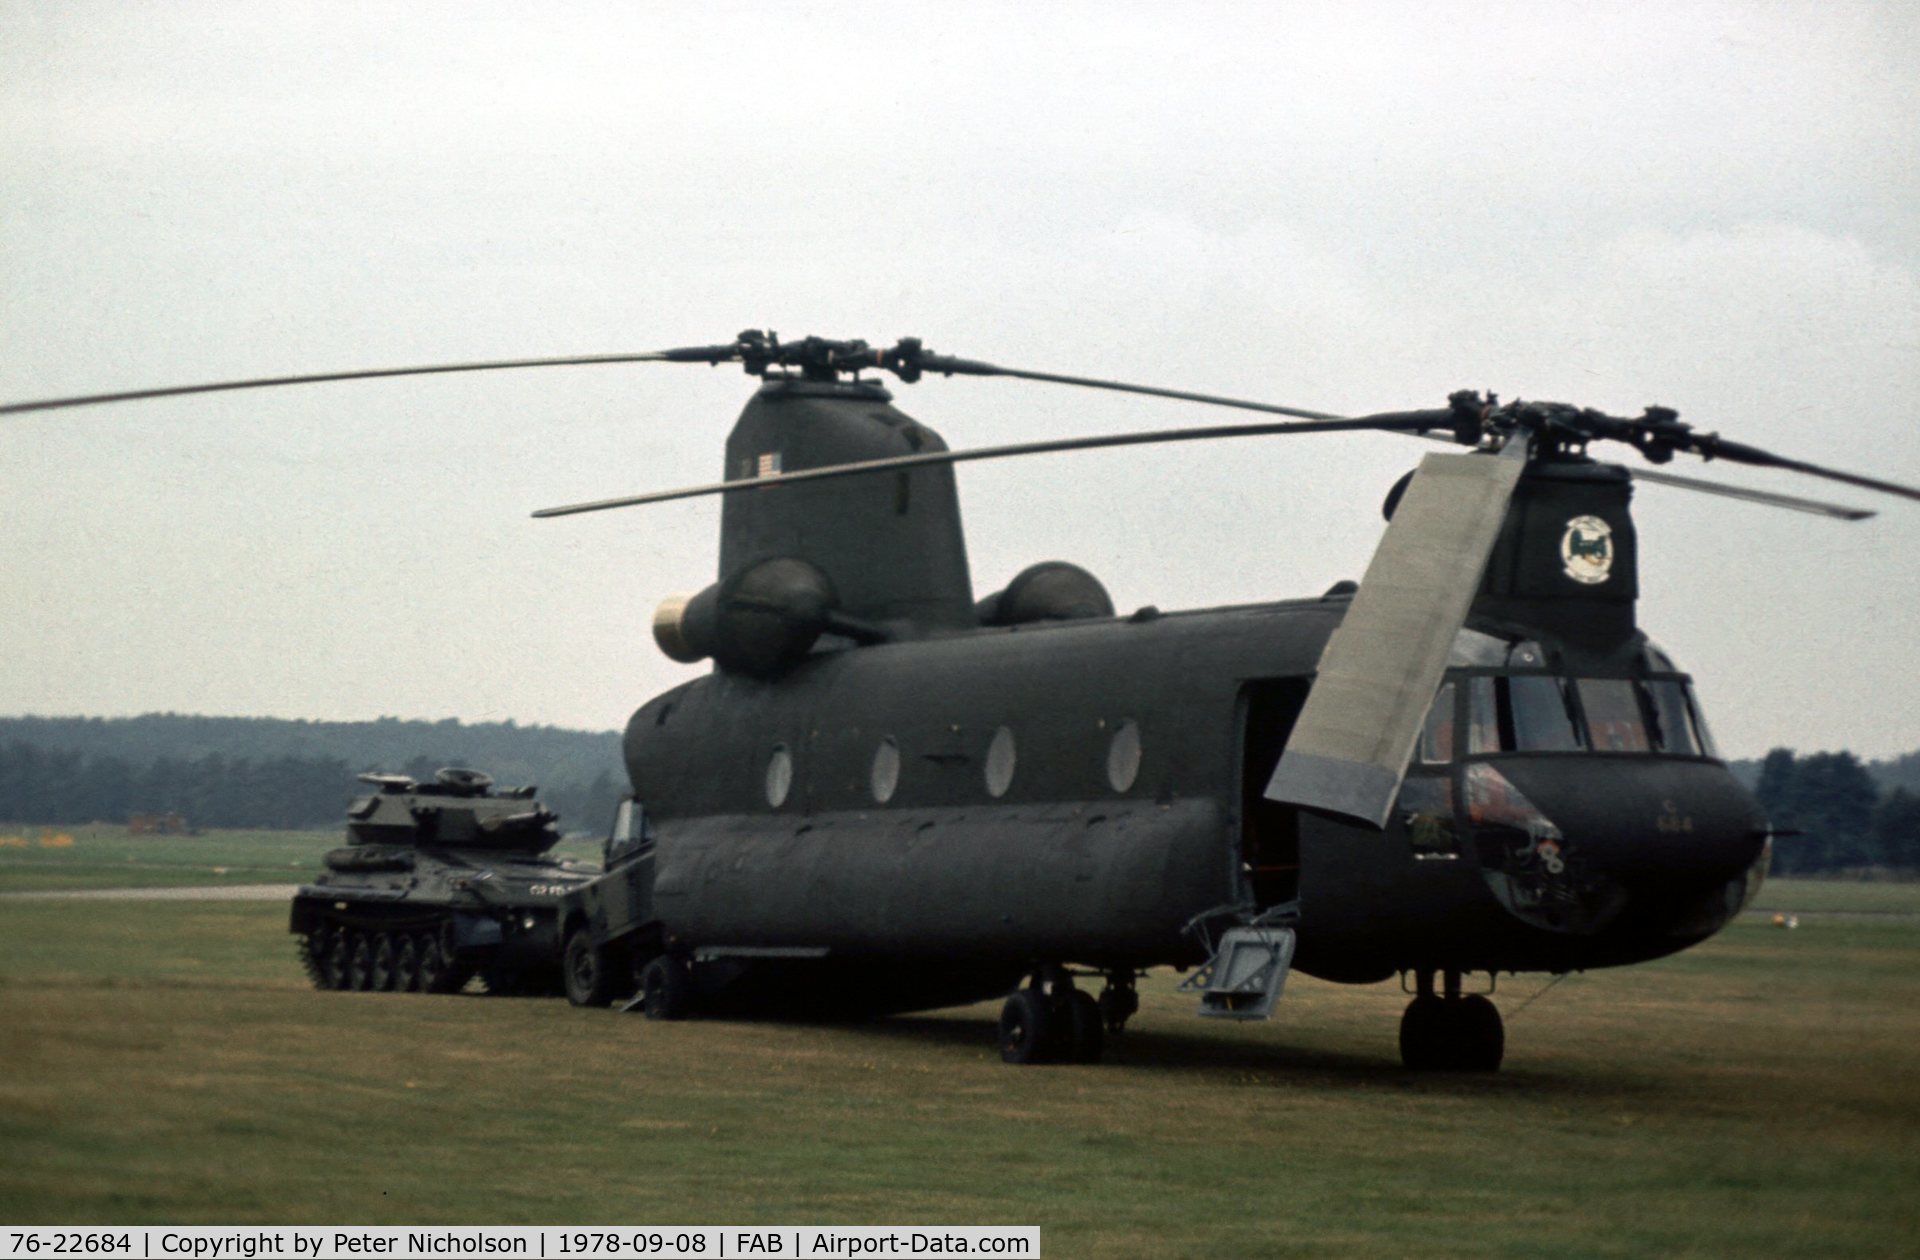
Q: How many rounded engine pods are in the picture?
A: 2